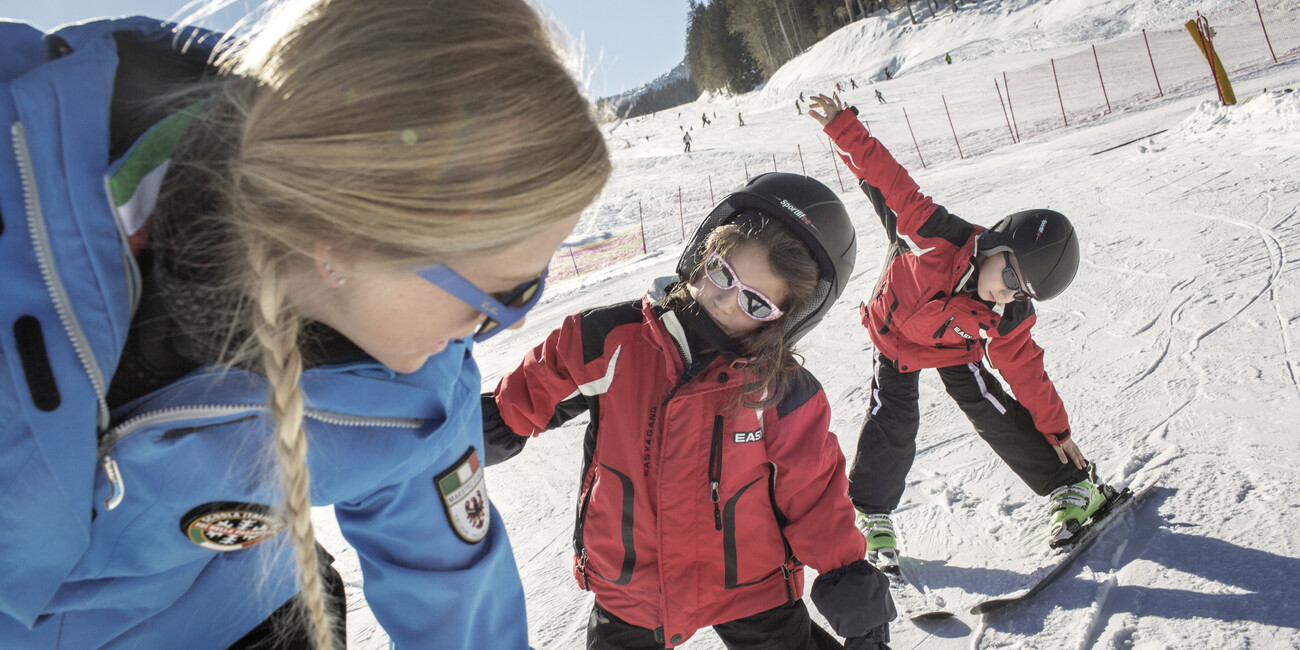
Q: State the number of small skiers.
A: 2